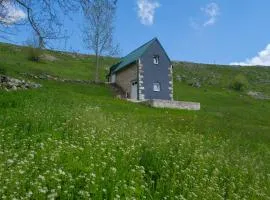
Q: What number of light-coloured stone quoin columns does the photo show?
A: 2